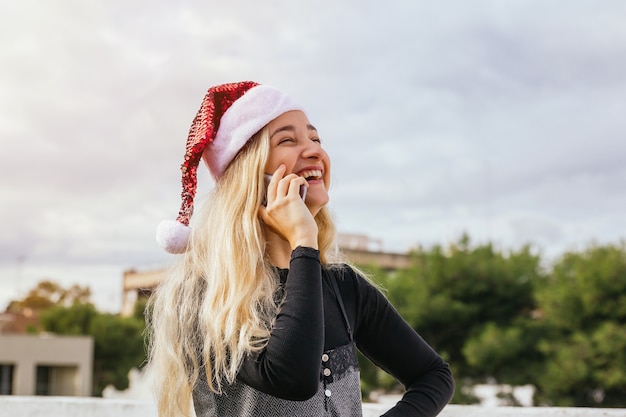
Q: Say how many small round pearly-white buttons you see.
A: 3